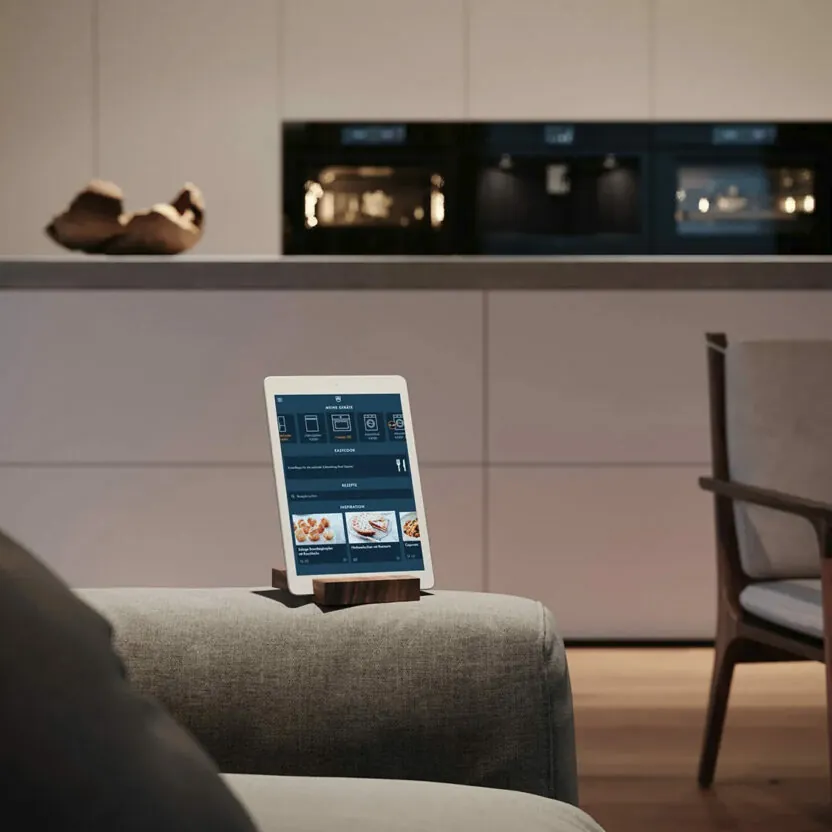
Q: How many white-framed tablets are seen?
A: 1